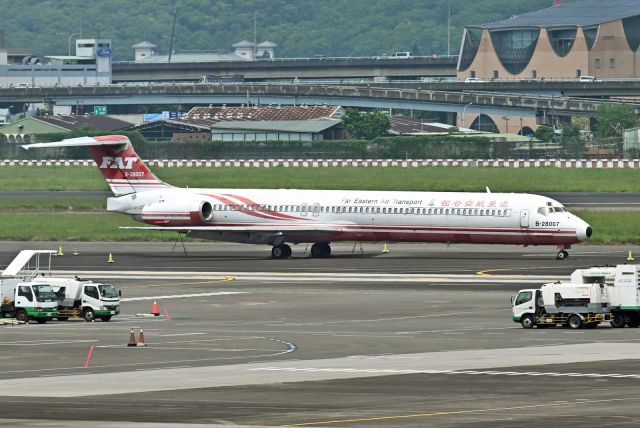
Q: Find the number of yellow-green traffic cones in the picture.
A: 4